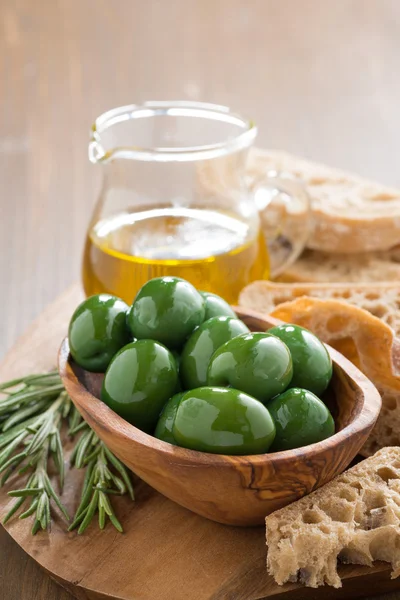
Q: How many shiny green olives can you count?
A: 10